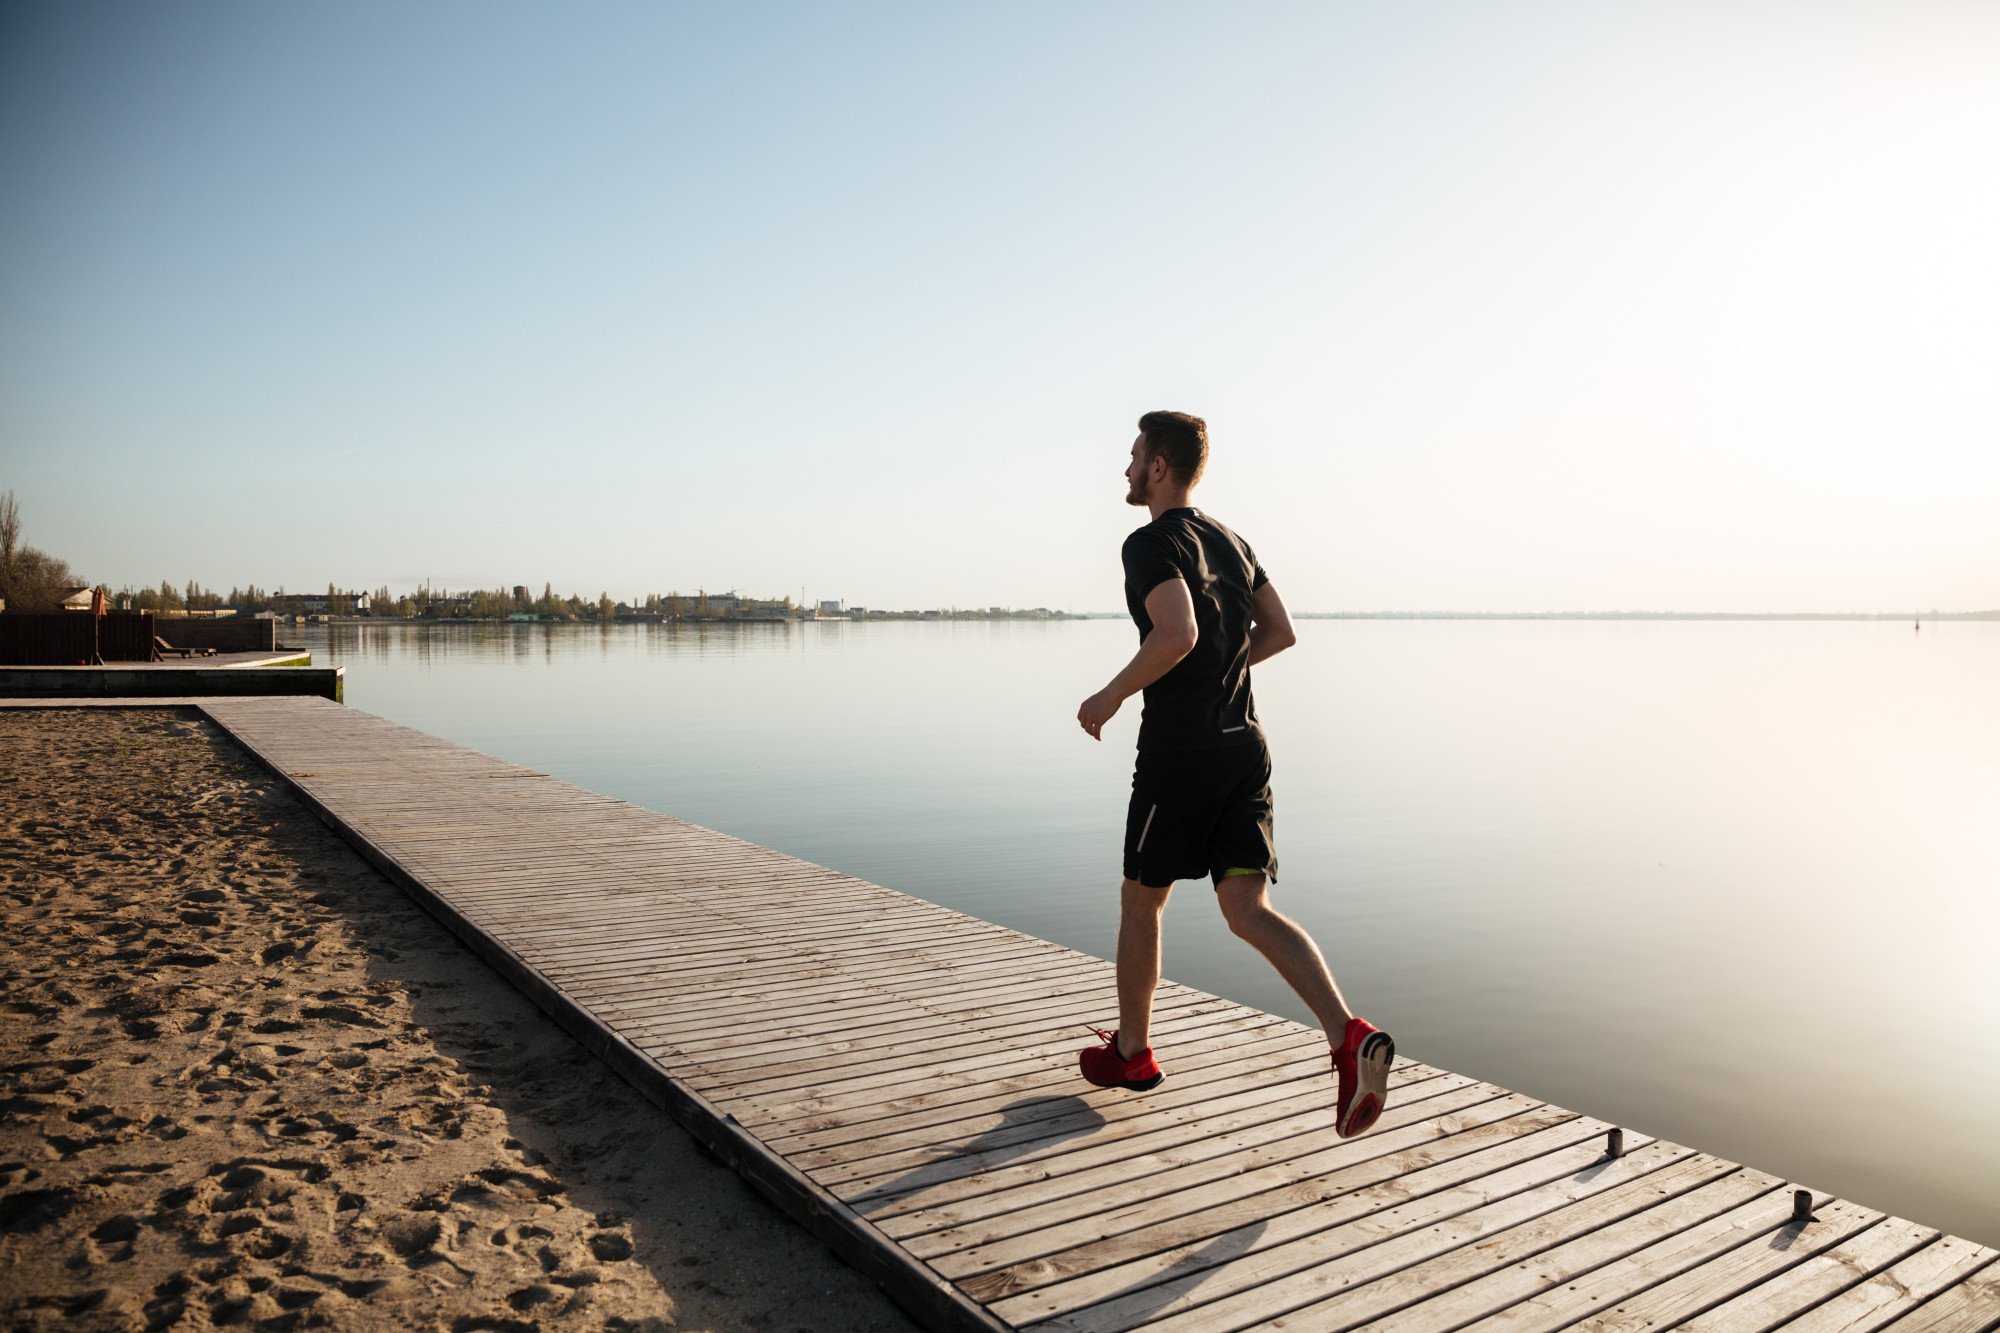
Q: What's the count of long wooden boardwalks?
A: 1